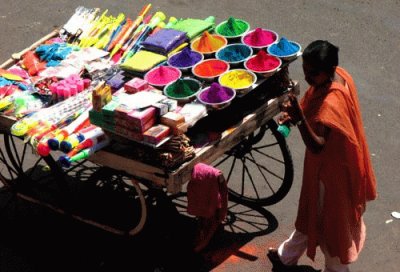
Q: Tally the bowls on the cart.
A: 12